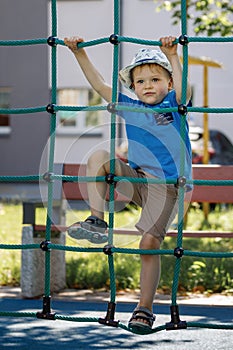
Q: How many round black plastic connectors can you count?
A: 12